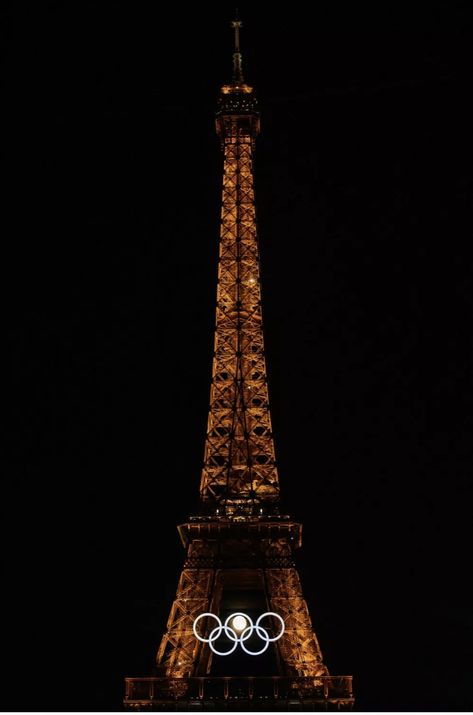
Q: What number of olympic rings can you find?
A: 5